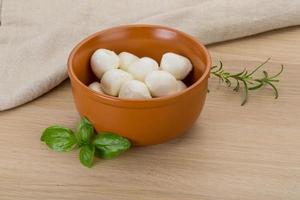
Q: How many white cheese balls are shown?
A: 9